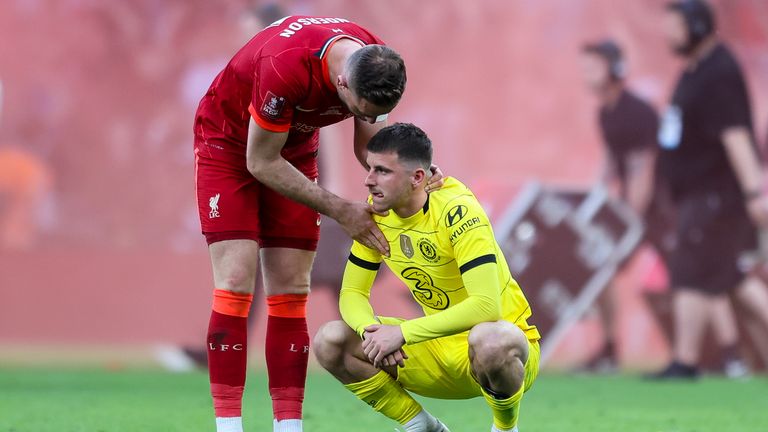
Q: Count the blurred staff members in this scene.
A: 2